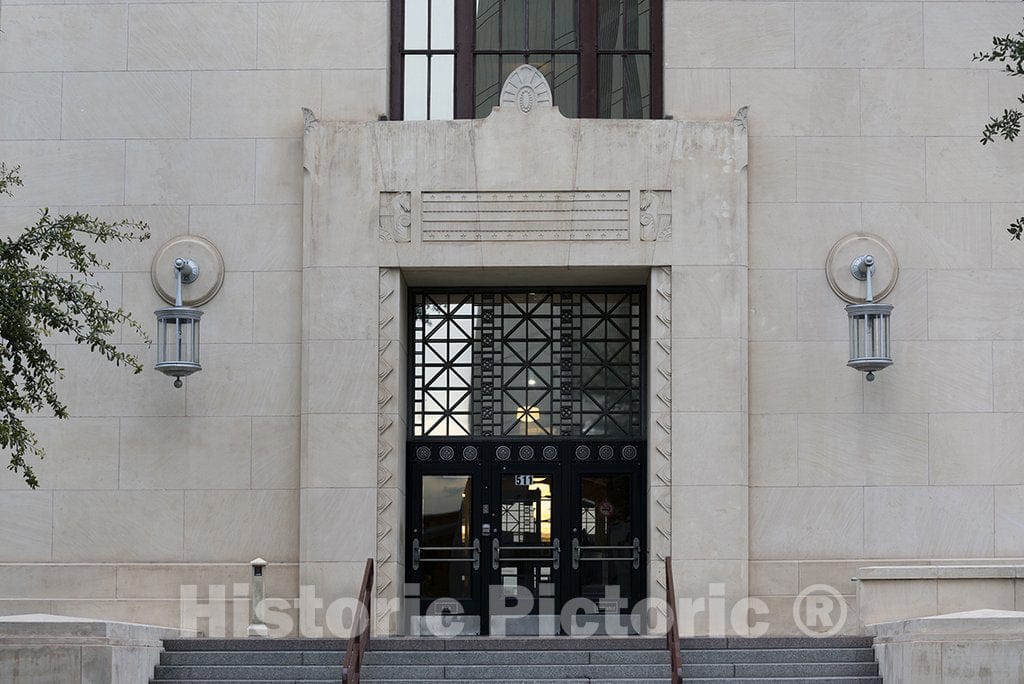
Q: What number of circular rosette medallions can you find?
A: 9